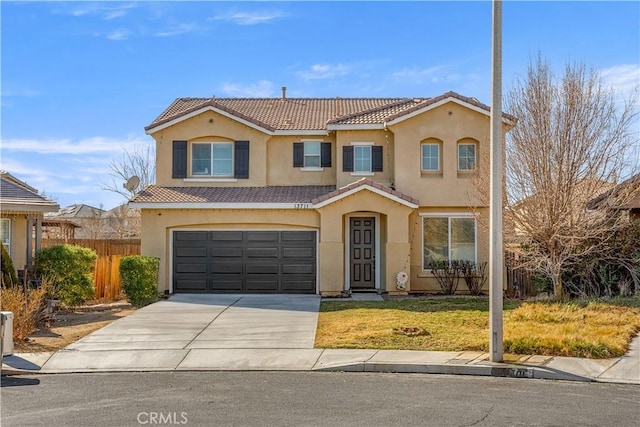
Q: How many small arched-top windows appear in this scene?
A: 2